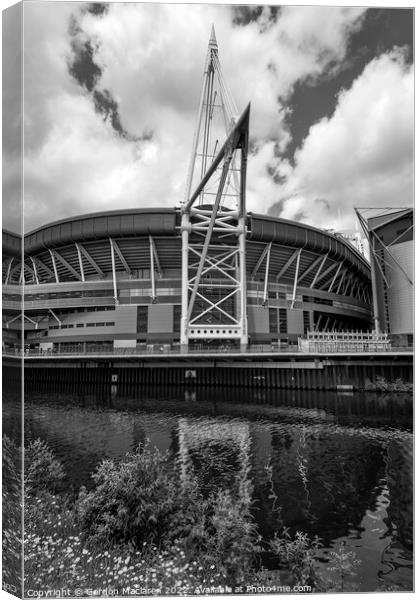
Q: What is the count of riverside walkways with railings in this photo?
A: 1